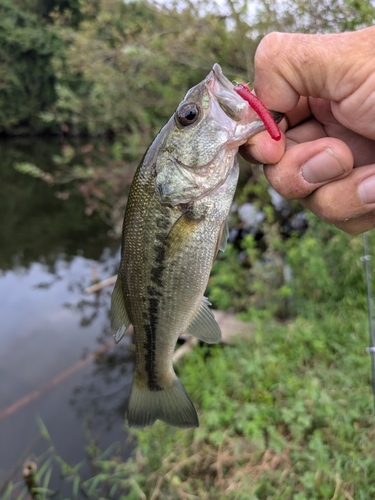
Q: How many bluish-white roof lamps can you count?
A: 0